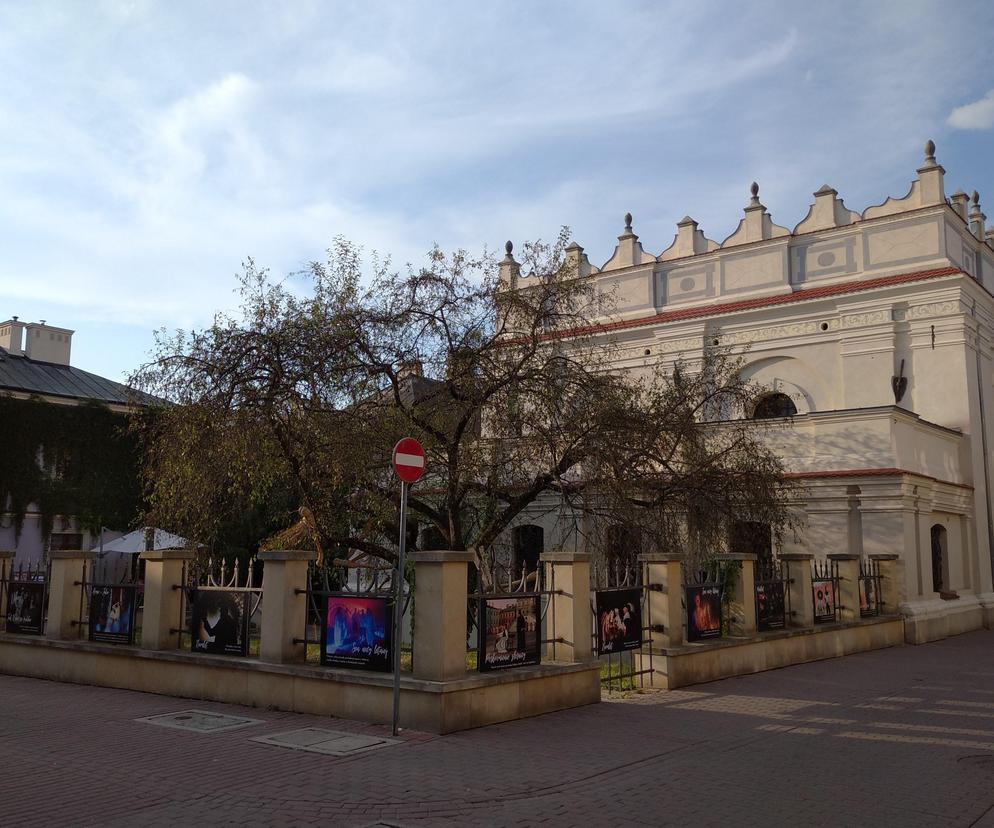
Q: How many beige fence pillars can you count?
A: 11